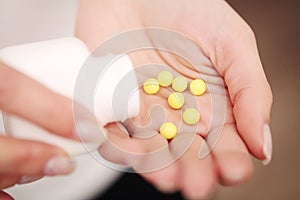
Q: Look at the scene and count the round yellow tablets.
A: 7